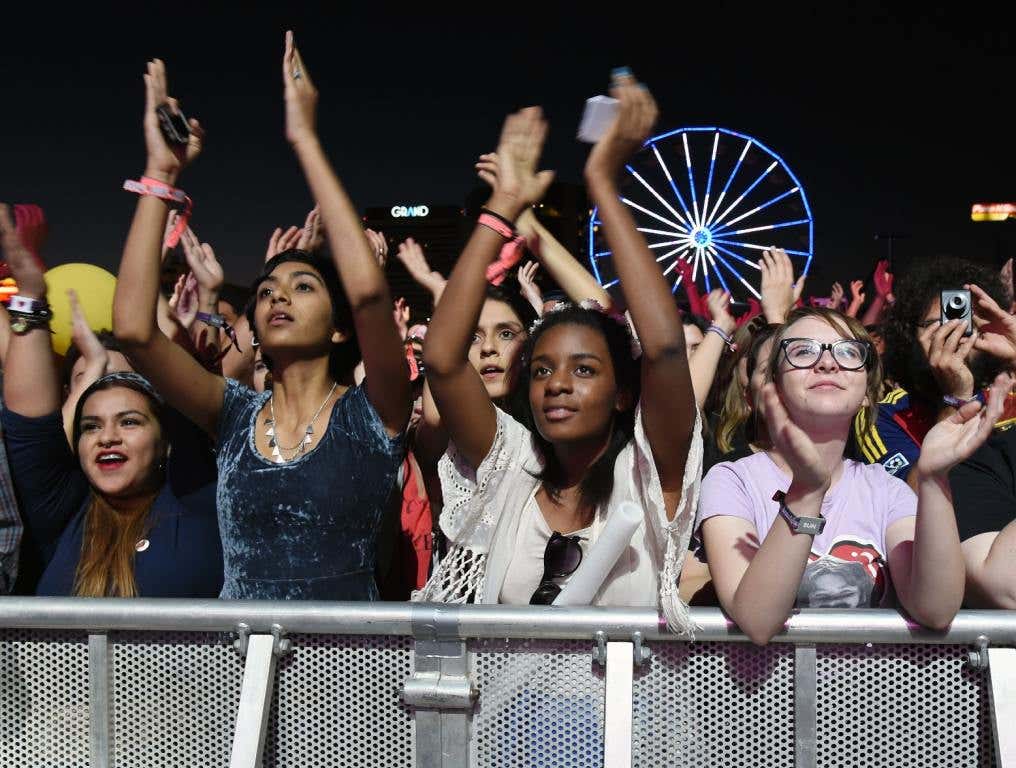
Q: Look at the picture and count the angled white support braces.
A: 3